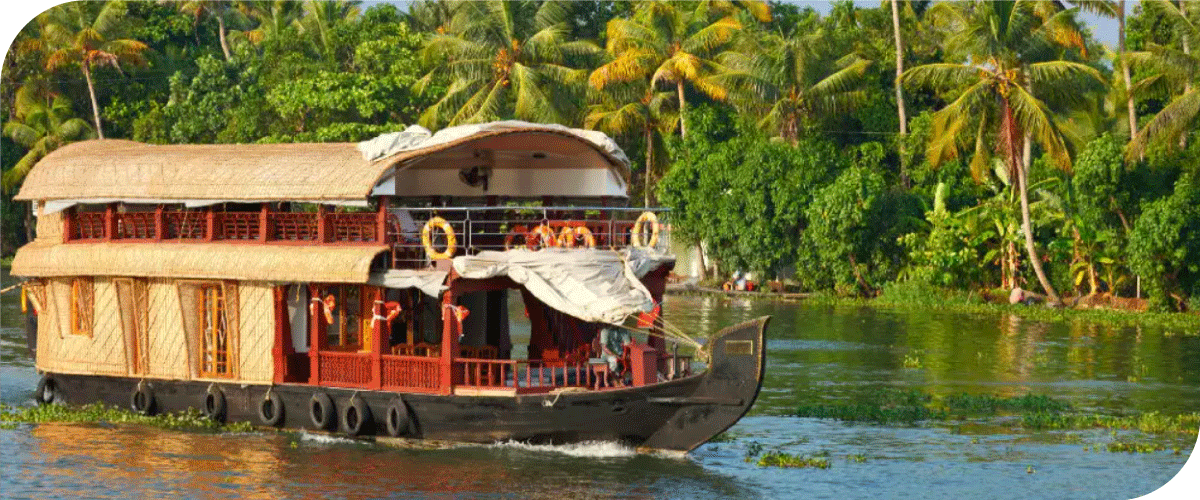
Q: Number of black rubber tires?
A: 7